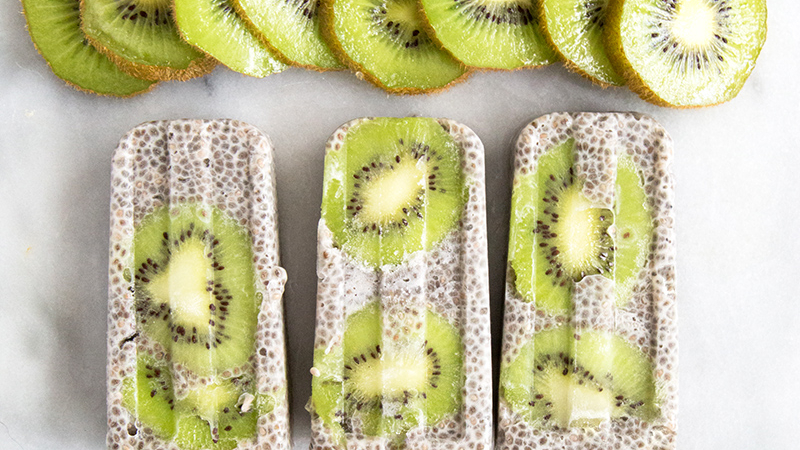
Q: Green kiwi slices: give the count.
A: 14